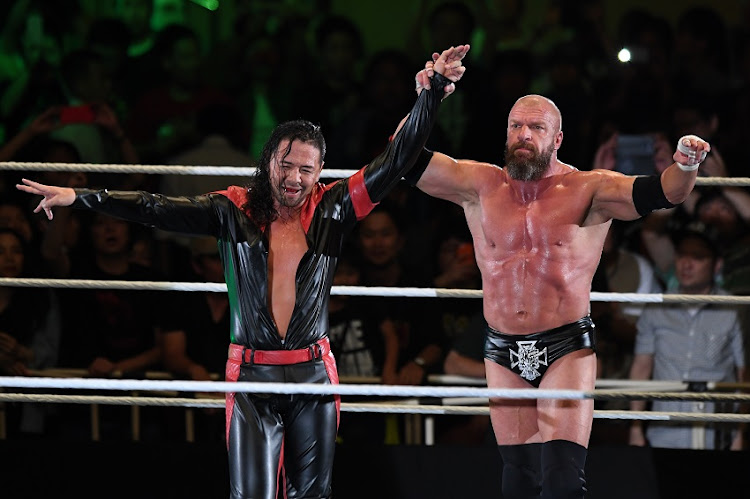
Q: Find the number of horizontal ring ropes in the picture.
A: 4